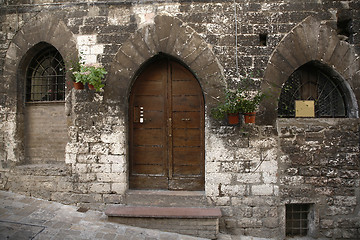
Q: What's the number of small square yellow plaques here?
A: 1